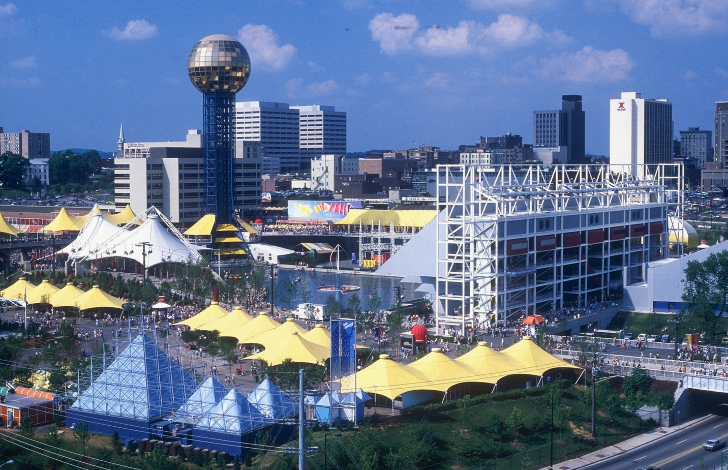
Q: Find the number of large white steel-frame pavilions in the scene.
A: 1